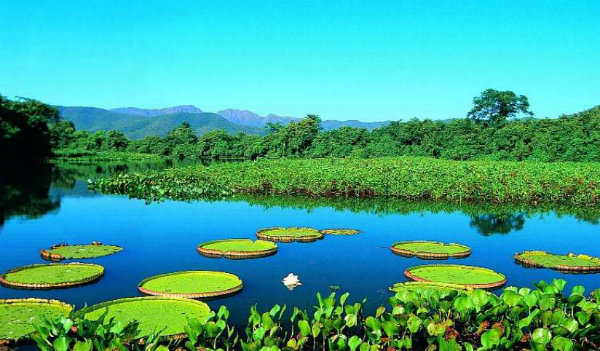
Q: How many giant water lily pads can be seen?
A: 12